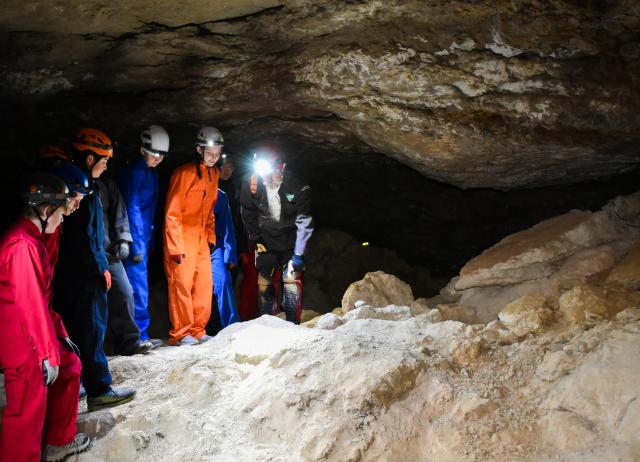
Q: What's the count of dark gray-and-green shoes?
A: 1